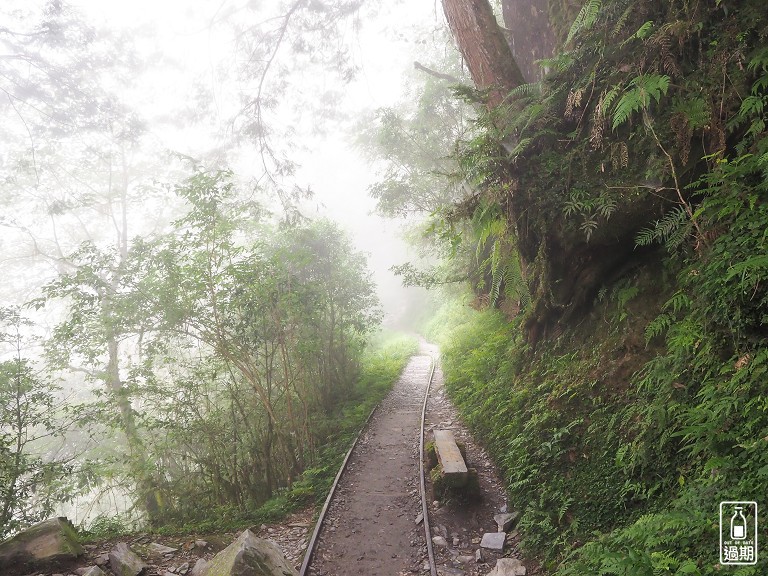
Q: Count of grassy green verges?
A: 2